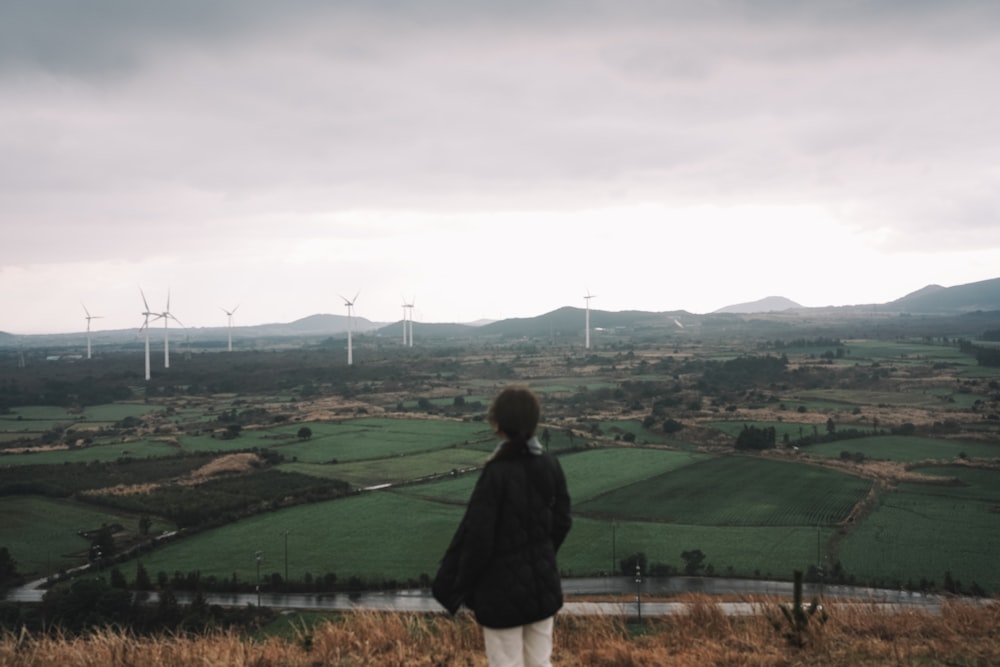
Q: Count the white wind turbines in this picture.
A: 8